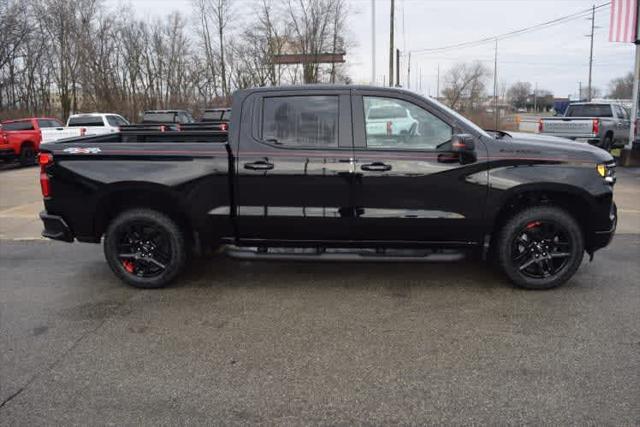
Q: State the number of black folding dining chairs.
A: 0